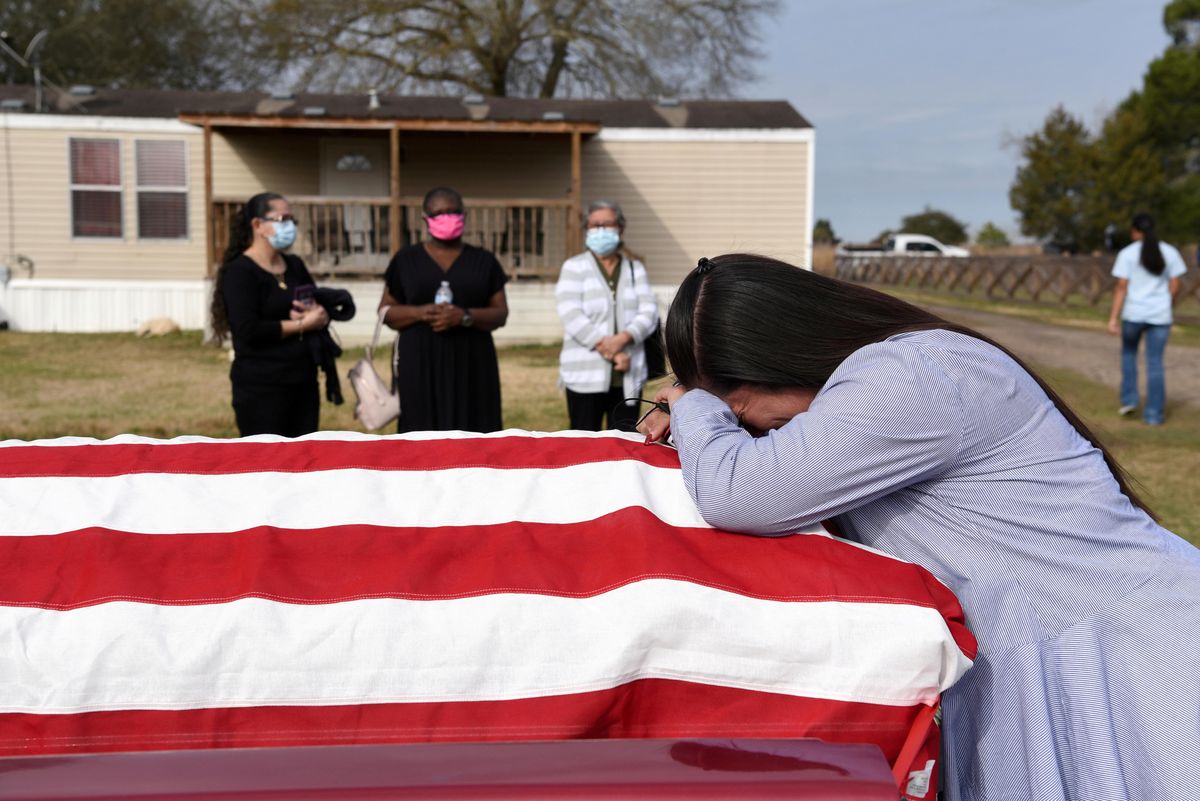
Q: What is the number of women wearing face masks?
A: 3